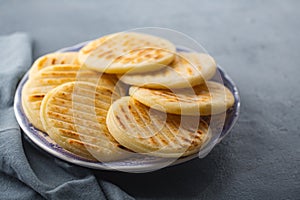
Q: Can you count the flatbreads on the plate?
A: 7